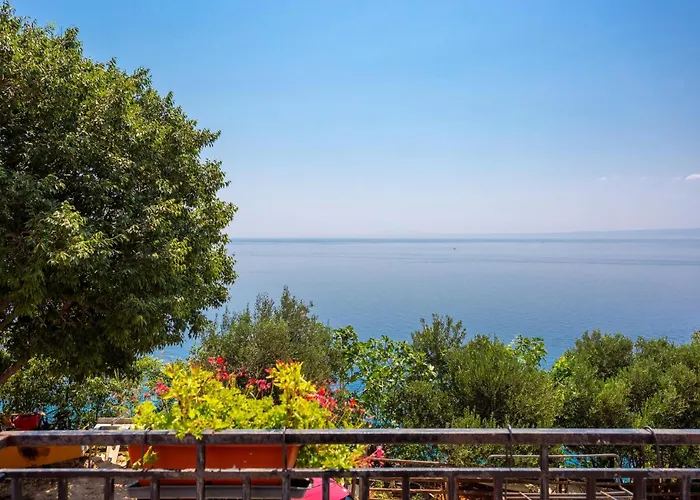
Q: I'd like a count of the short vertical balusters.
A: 14